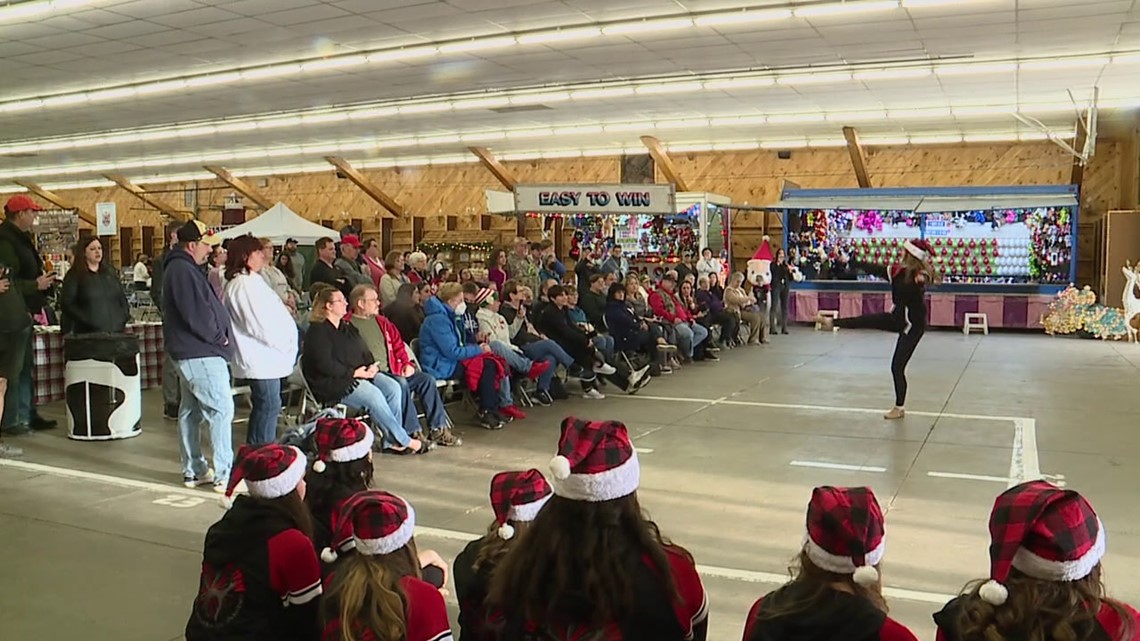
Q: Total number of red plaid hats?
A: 7